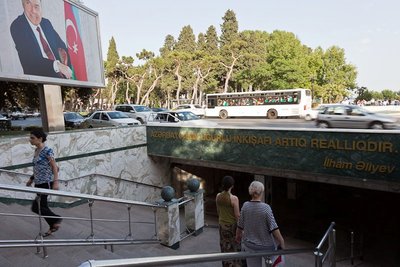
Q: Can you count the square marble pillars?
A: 2